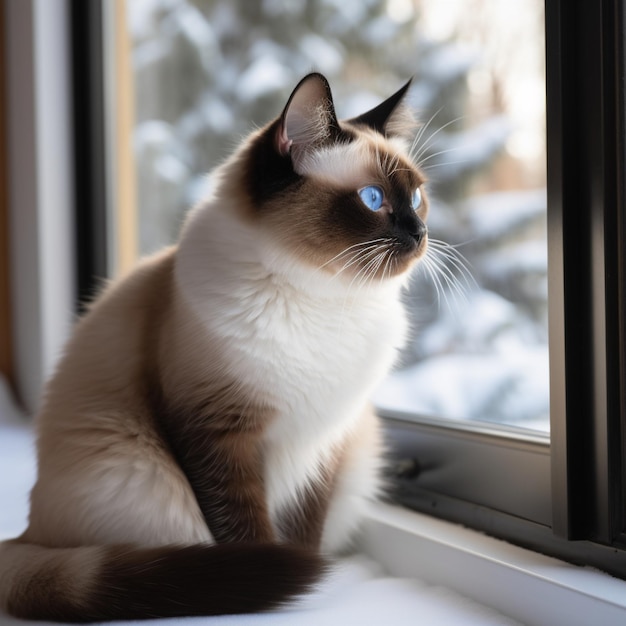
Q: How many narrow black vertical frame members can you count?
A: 2